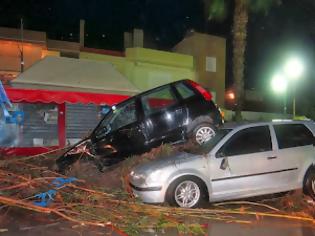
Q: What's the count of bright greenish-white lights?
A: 2